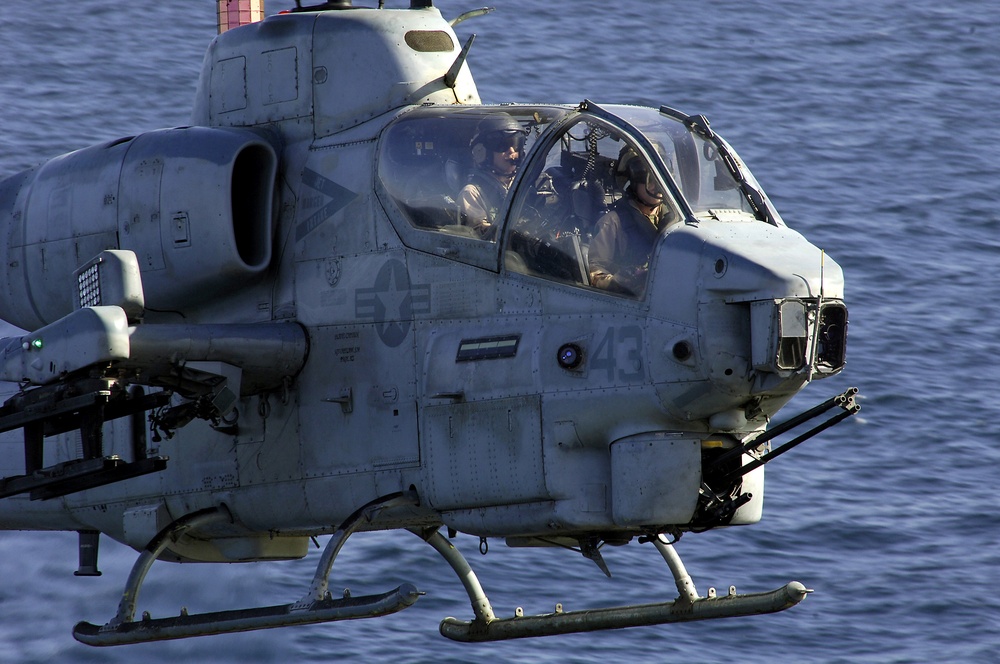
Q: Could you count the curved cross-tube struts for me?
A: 4